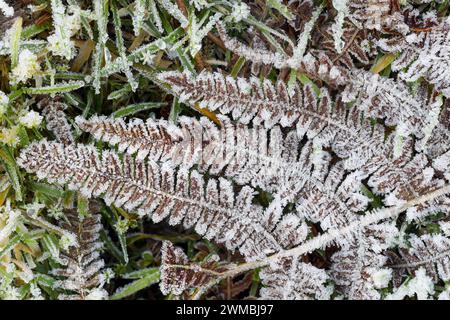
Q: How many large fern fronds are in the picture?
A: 3